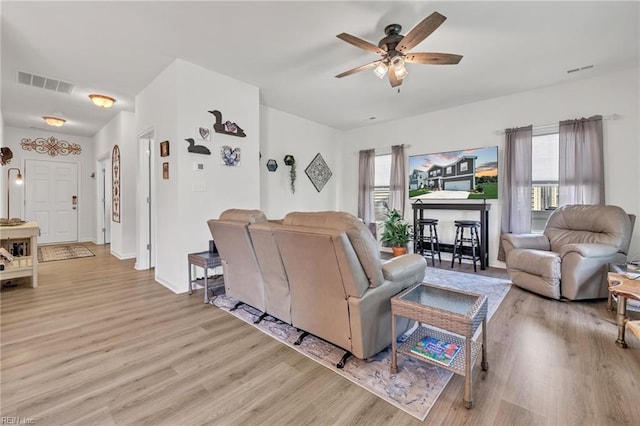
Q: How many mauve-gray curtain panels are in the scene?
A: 4